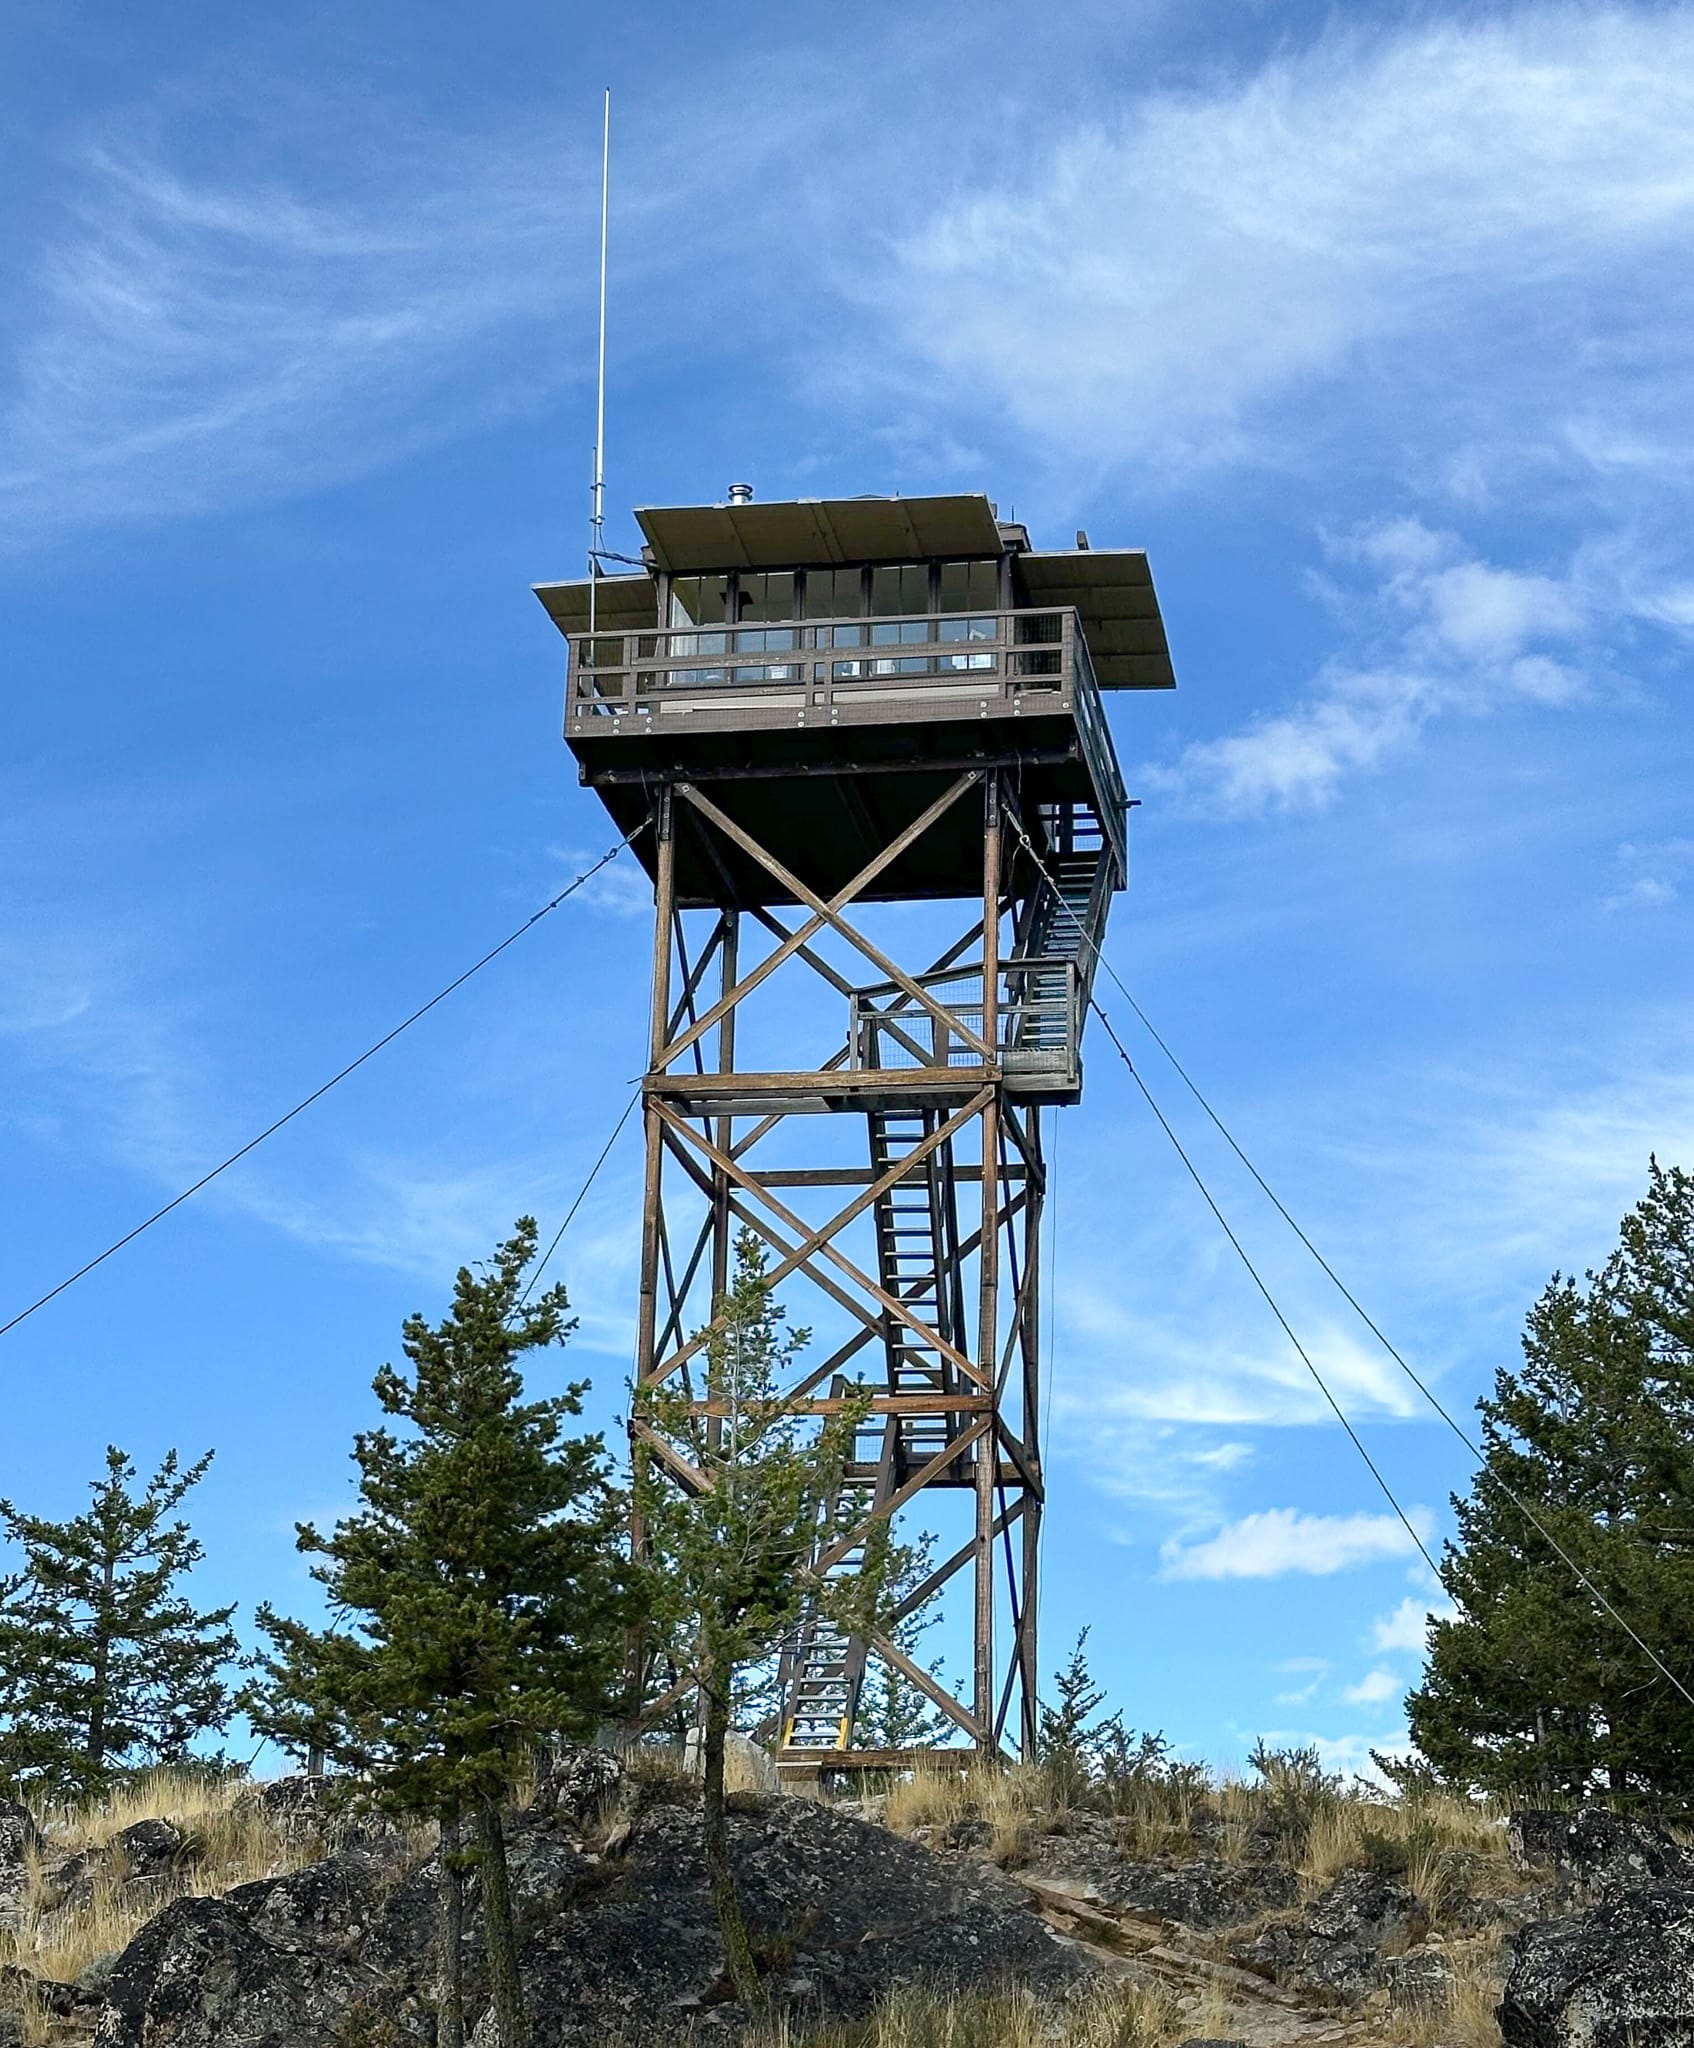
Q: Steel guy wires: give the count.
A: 4